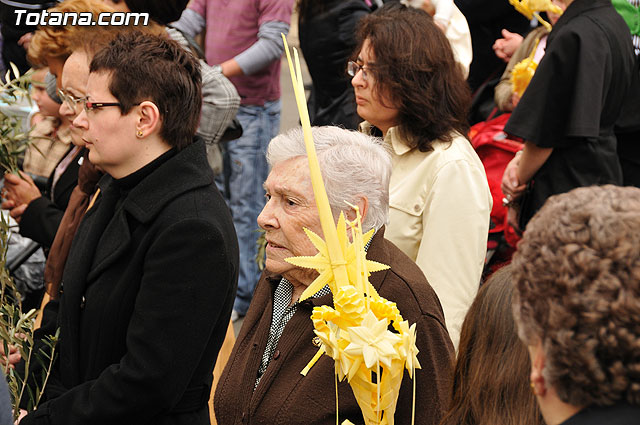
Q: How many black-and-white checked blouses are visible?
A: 1